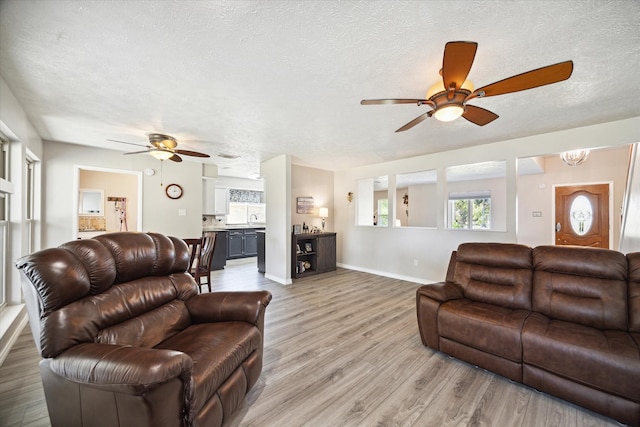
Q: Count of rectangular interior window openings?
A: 3